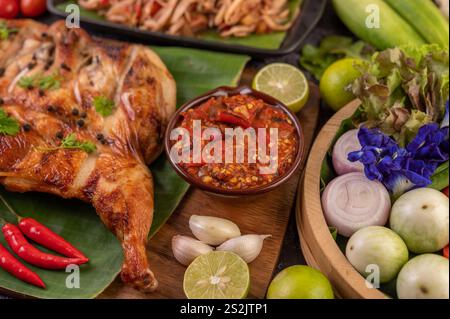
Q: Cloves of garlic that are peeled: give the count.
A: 1